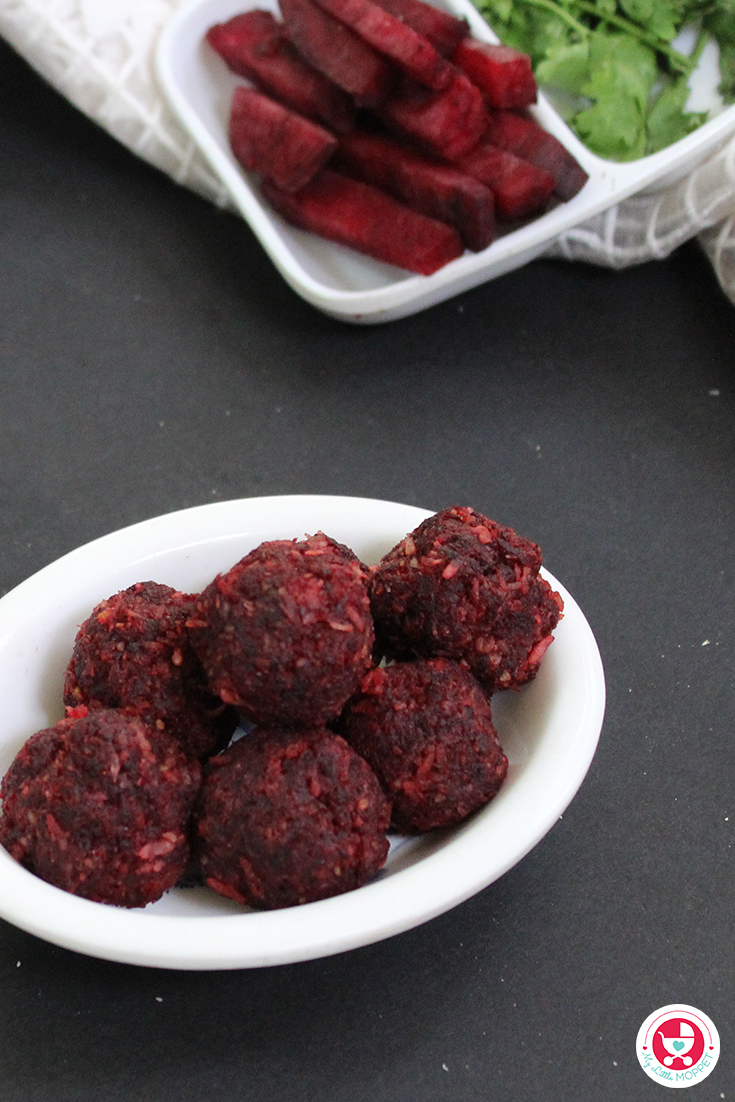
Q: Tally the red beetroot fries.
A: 11